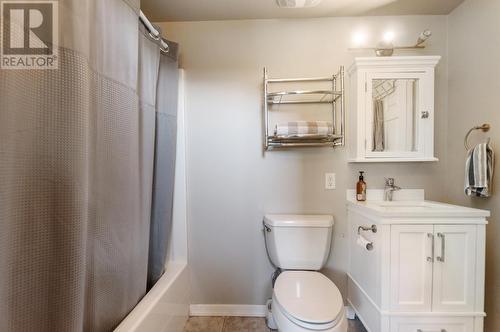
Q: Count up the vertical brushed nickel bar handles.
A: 2